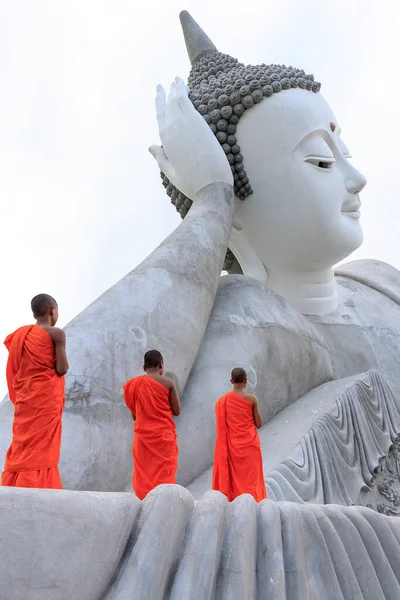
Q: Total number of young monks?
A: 3